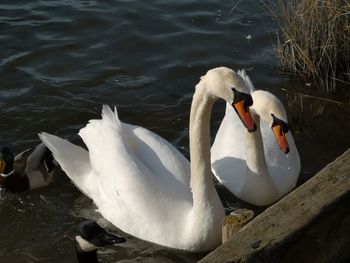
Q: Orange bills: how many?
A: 2